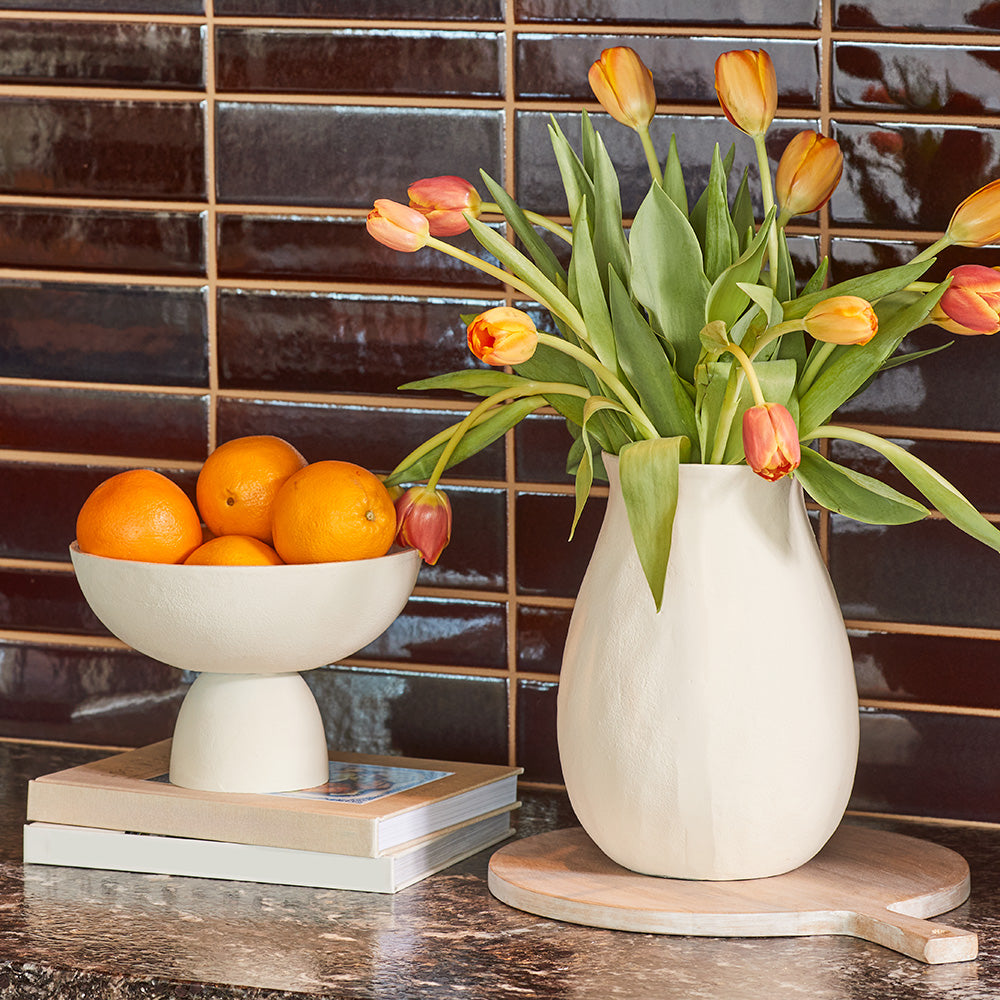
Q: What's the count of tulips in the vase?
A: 11